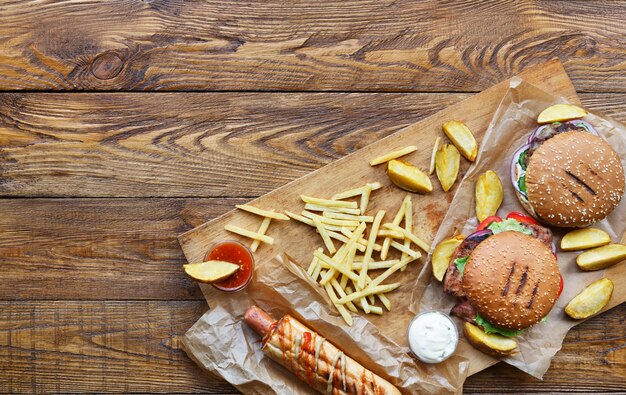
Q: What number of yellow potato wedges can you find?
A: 11